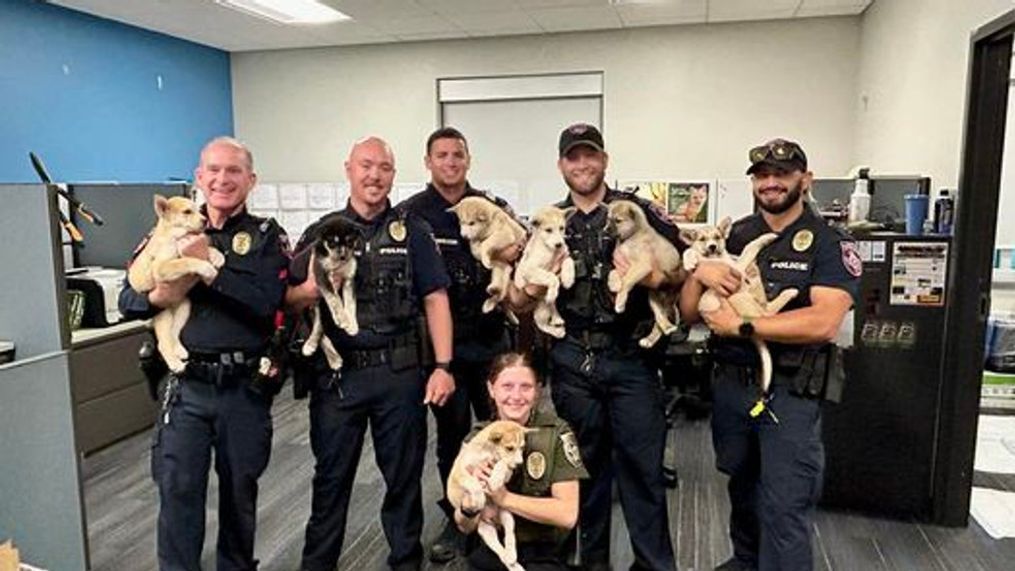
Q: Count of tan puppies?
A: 6